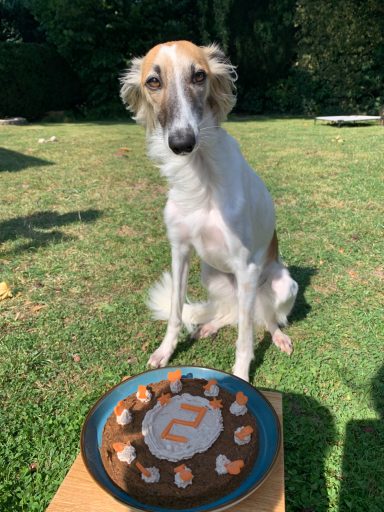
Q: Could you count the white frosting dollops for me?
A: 10